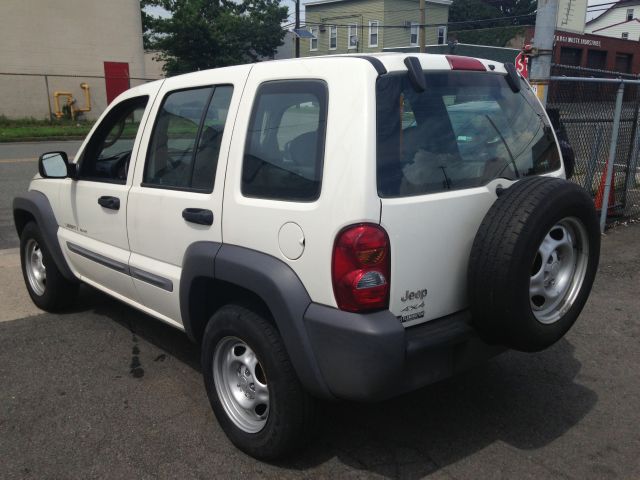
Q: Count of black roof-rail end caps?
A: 2